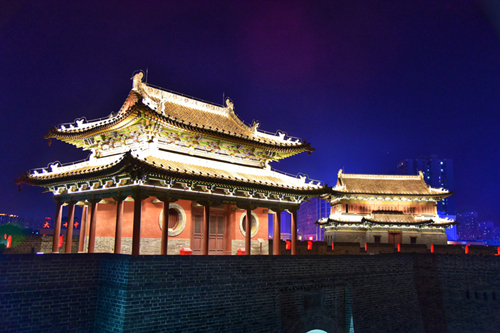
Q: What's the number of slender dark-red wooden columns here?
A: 11